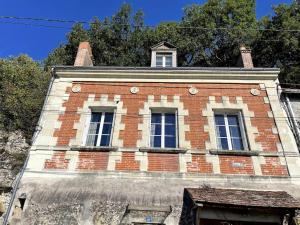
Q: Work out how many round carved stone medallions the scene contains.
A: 4